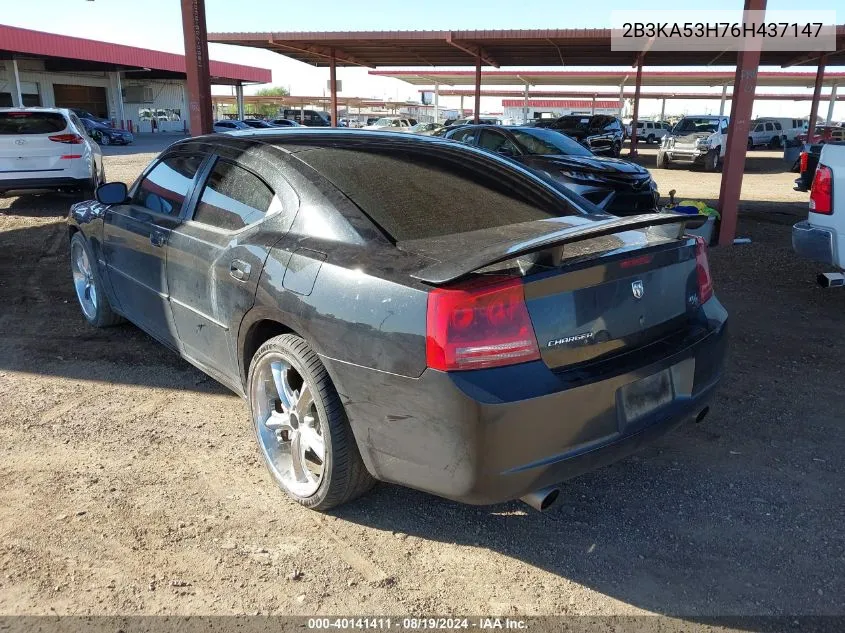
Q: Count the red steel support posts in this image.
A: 6